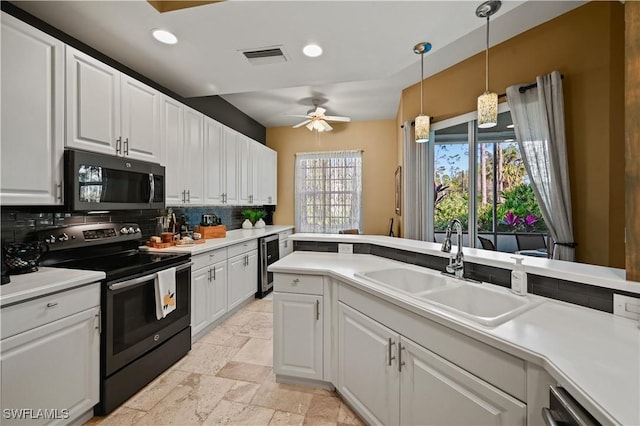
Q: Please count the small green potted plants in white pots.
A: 2